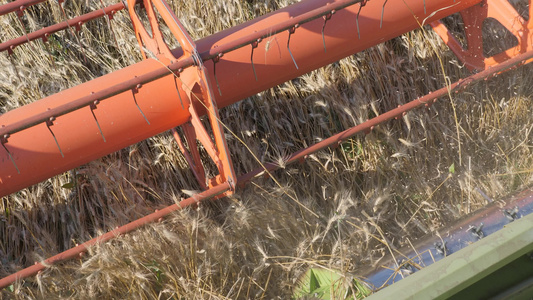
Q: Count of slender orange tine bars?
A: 4